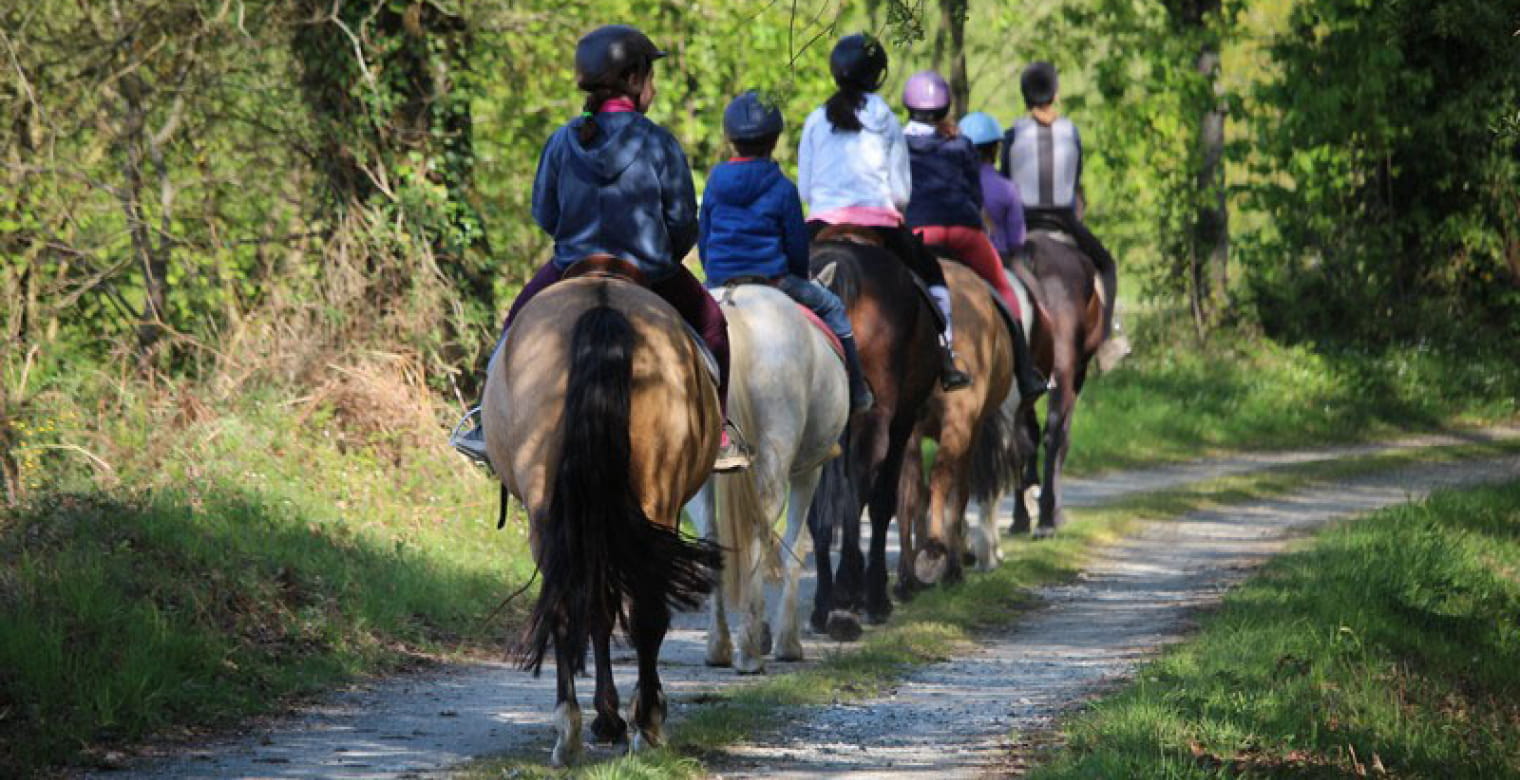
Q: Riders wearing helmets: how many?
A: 6